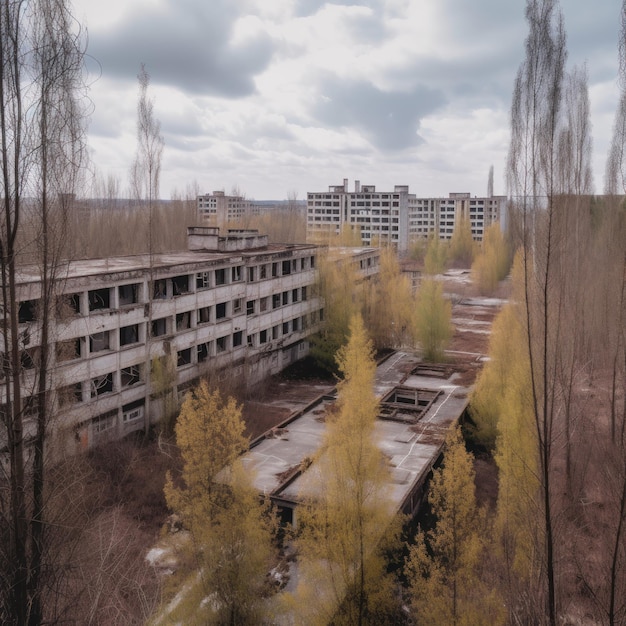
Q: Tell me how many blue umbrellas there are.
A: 0